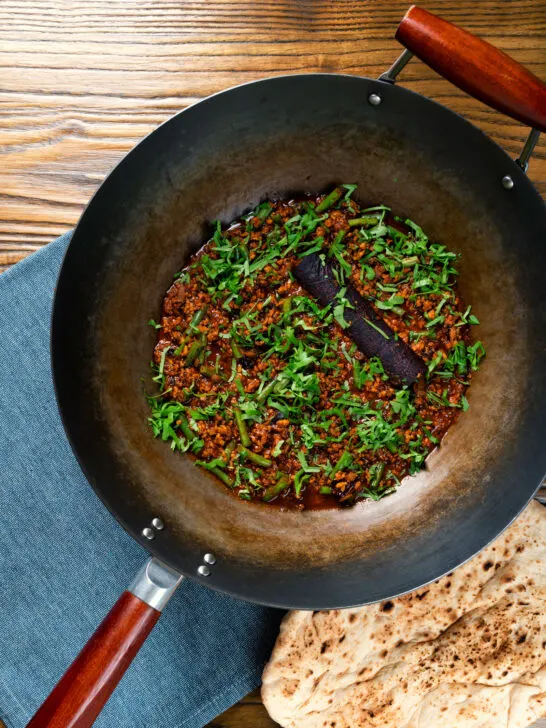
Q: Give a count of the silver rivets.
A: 6